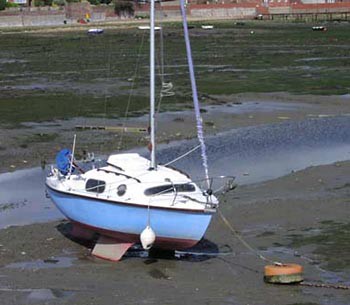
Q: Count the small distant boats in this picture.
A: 4